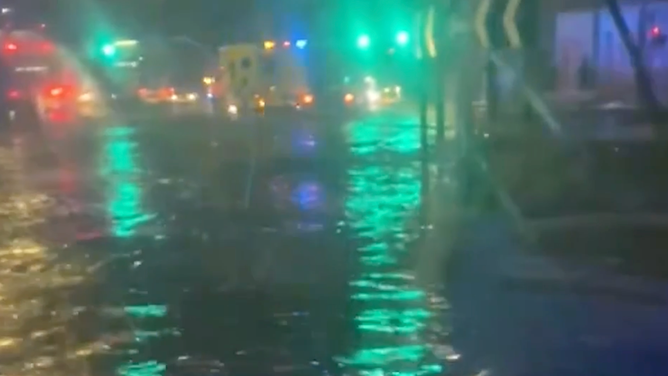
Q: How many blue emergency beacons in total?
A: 1